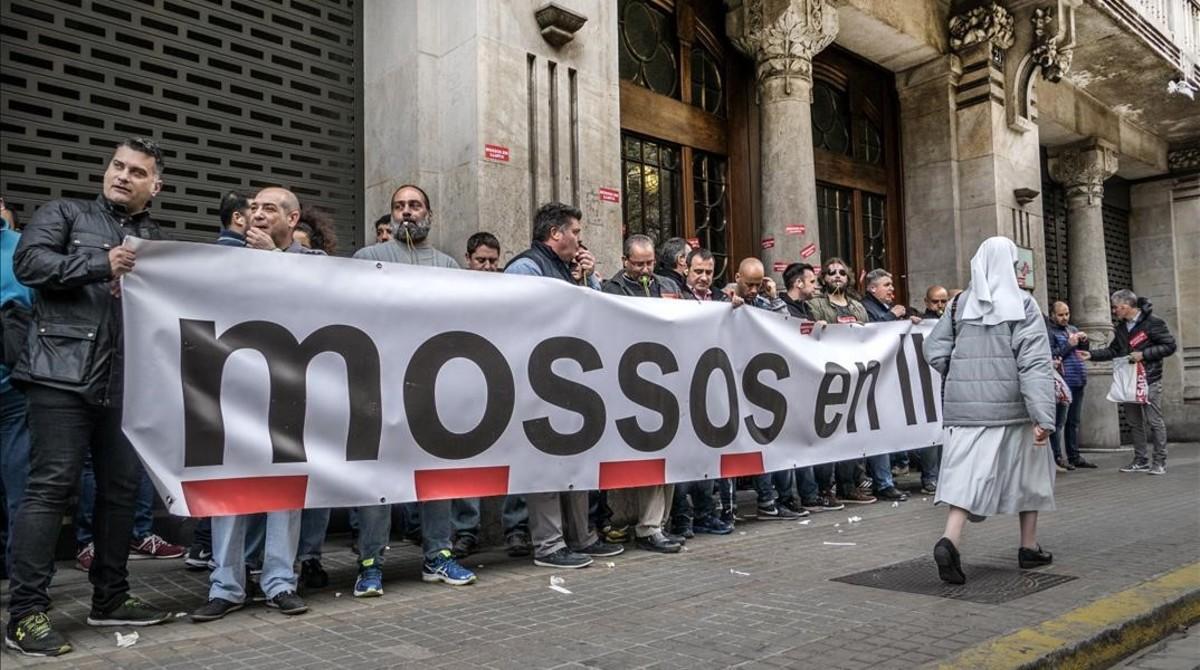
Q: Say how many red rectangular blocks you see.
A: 4